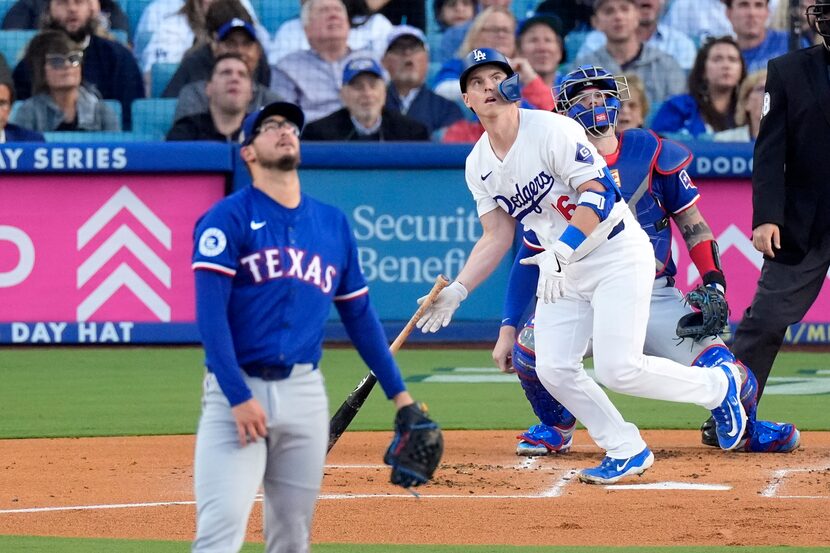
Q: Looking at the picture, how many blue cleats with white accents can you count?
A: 2